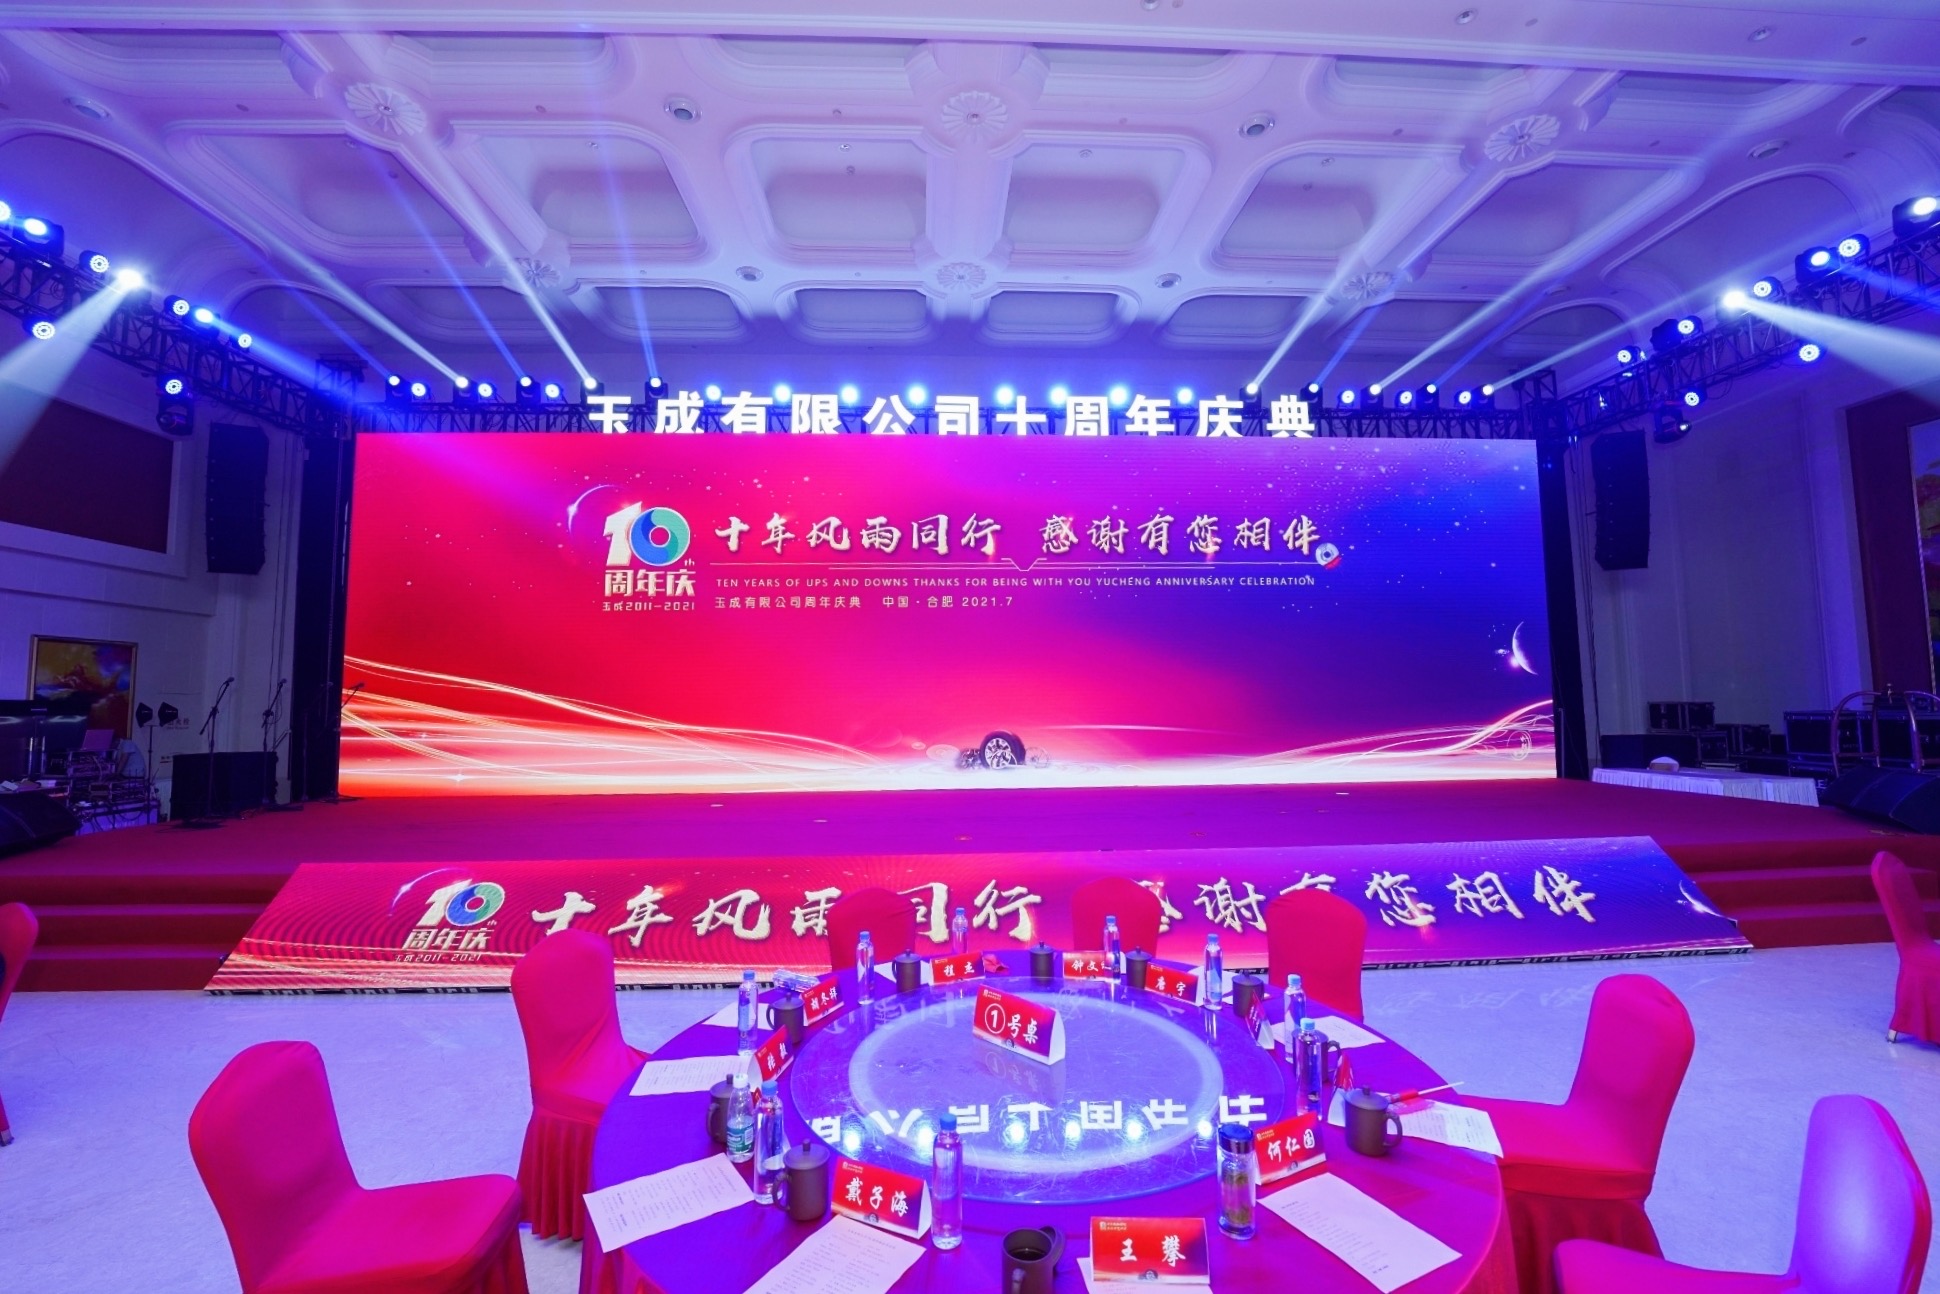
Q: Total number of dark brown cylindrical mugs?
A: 10